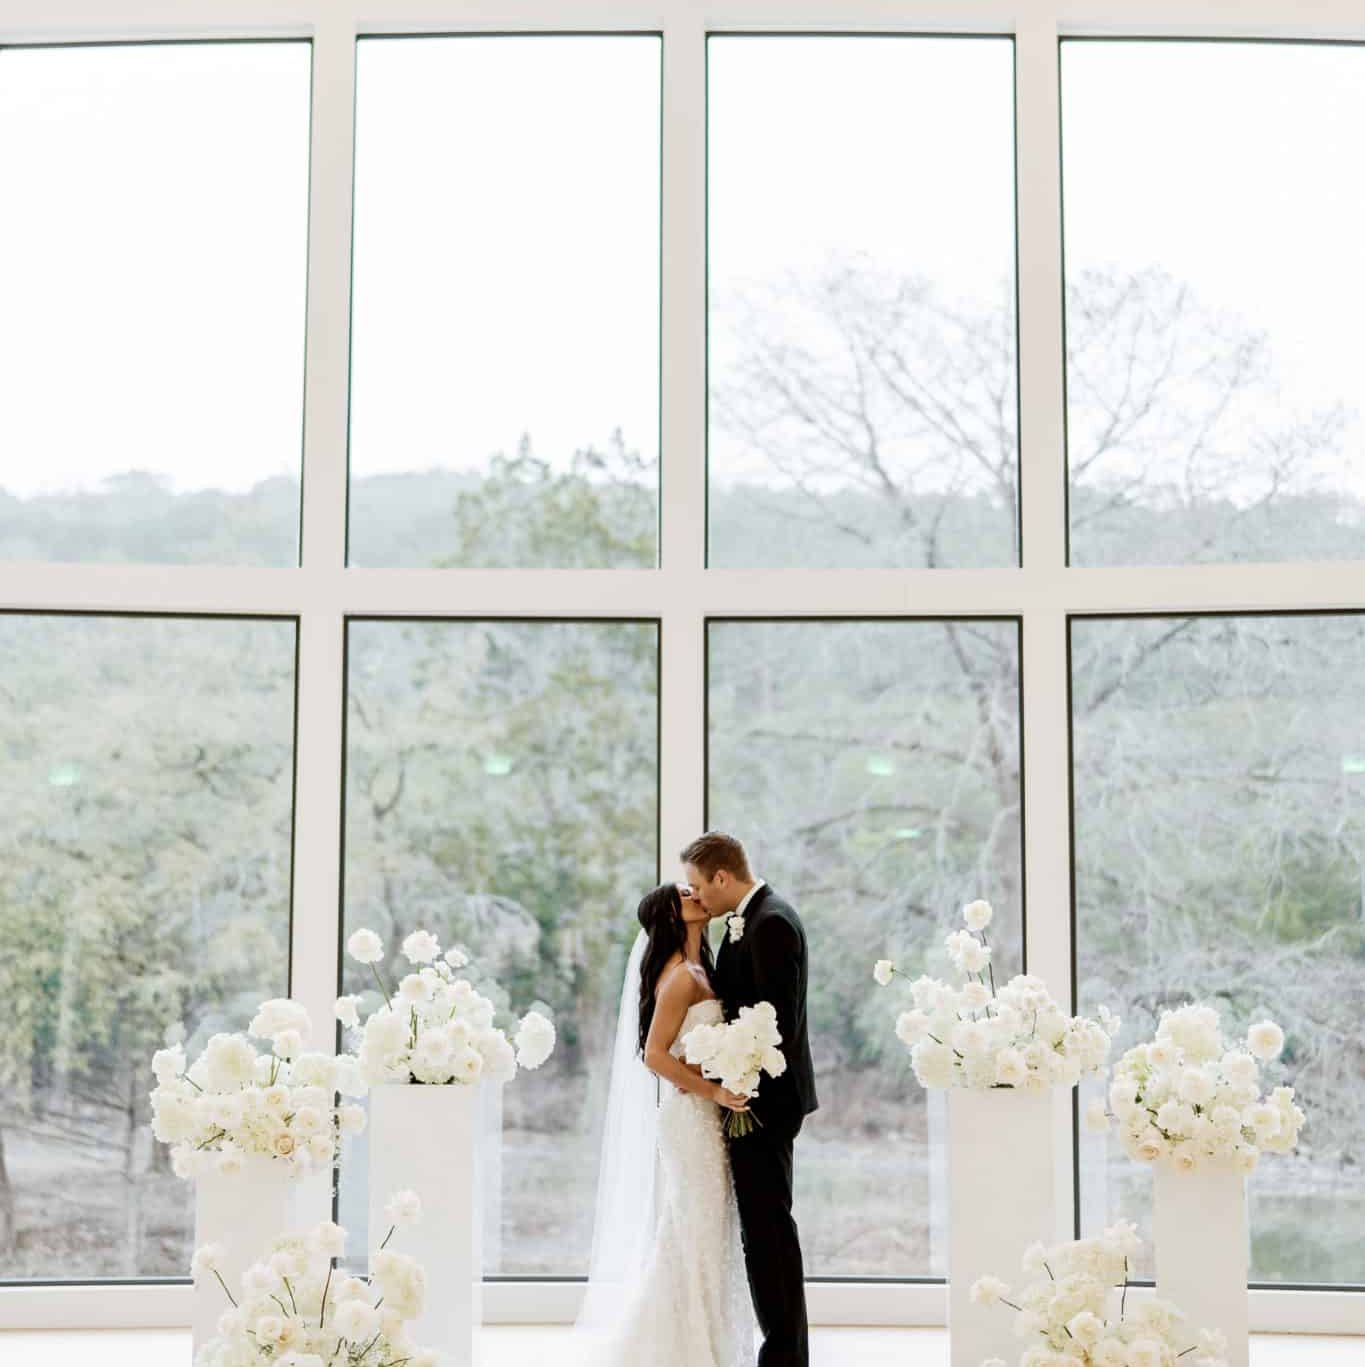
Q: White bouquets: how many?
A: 7